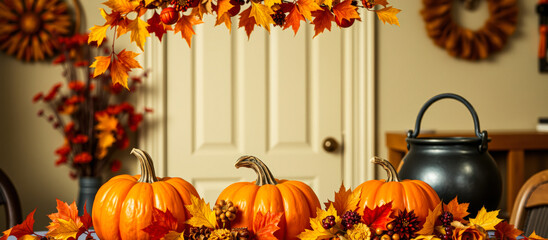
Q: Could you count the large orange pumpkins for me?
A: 3